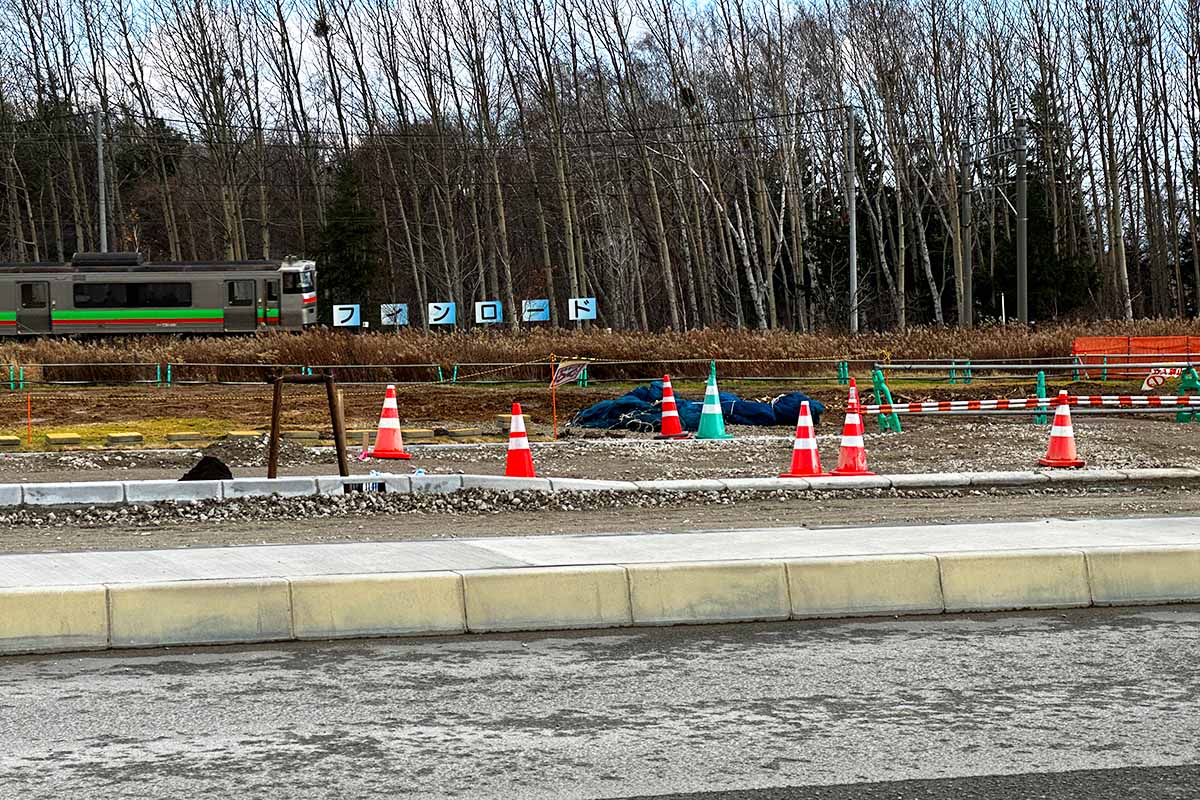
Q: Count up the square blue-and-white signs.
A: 6